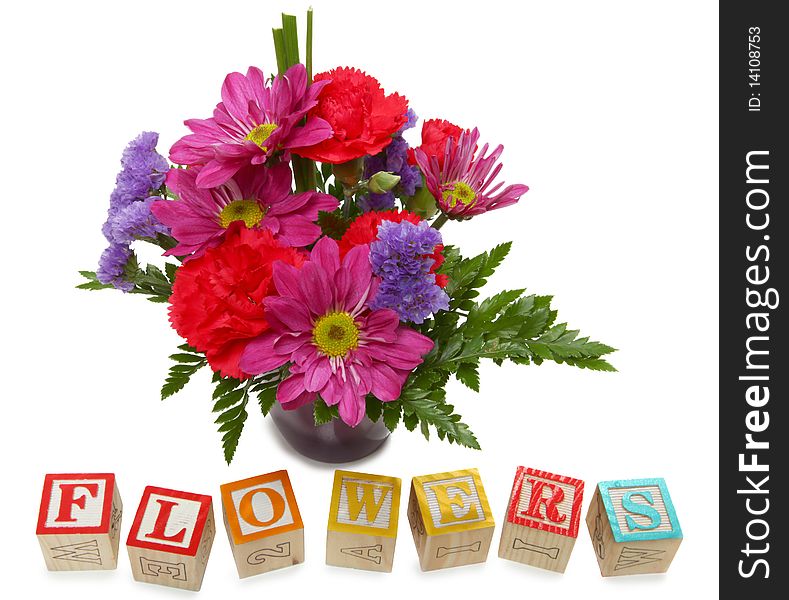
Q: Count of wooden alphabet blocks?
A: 7